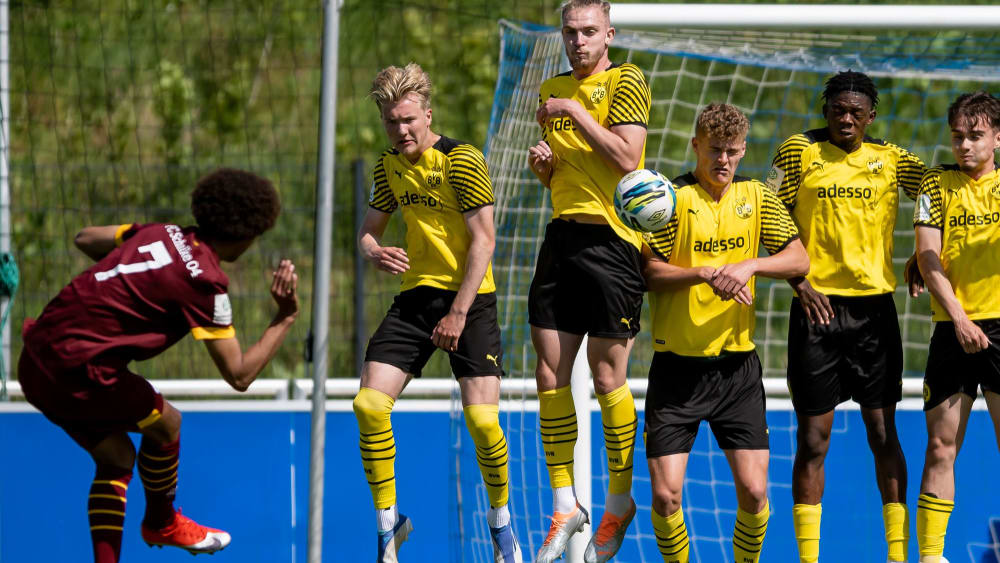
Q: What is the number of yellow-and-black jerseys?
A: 5